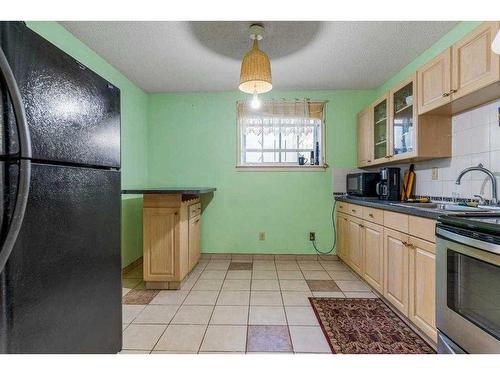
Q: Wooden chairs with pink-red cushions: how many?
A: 0